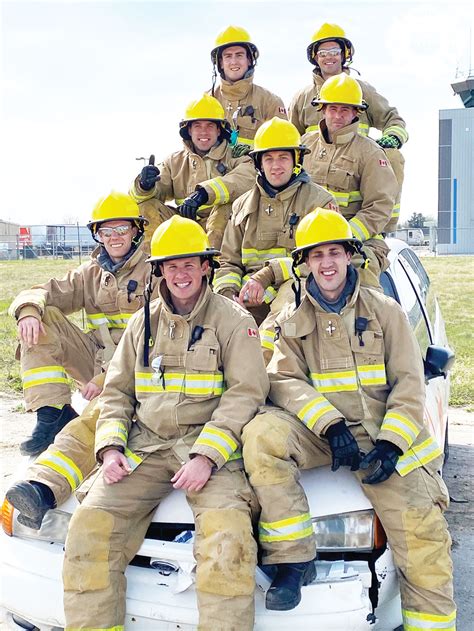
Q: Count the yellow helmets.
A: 8